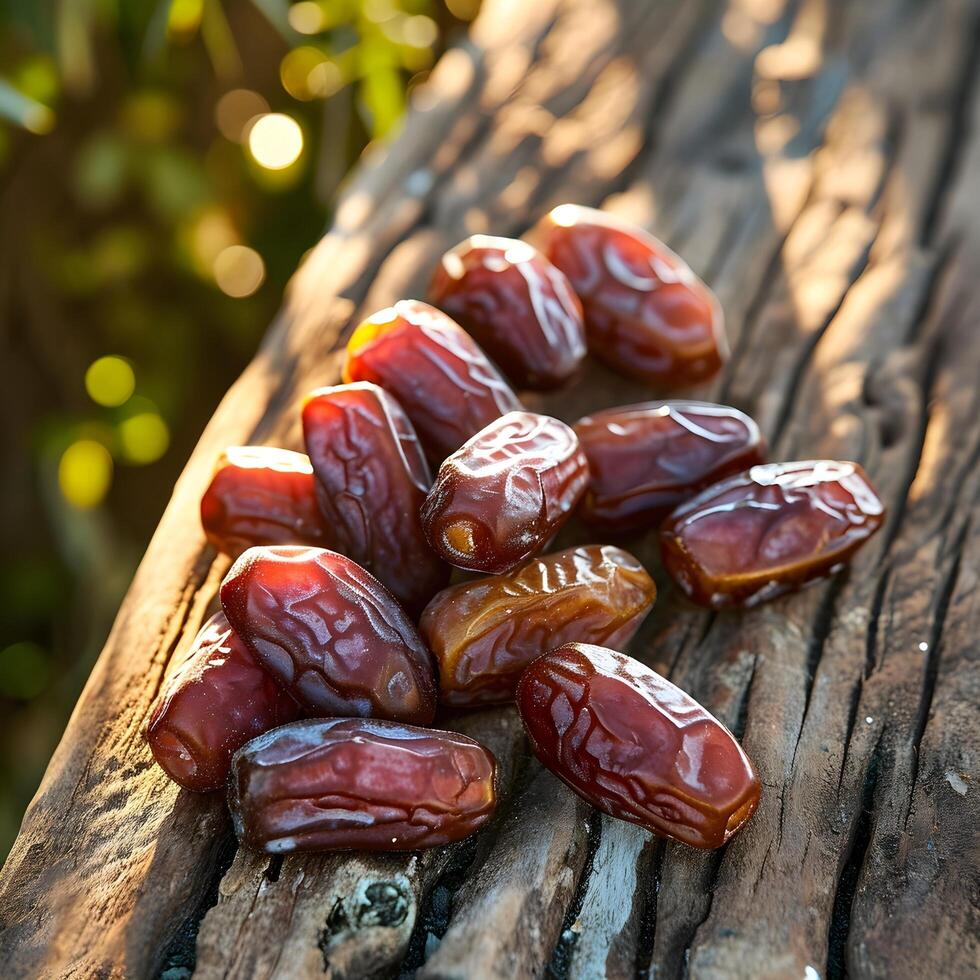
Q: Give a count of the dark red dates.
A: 12